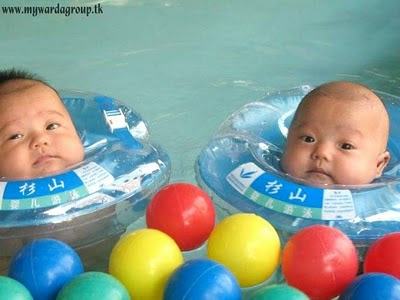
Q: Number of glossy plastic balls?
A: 11